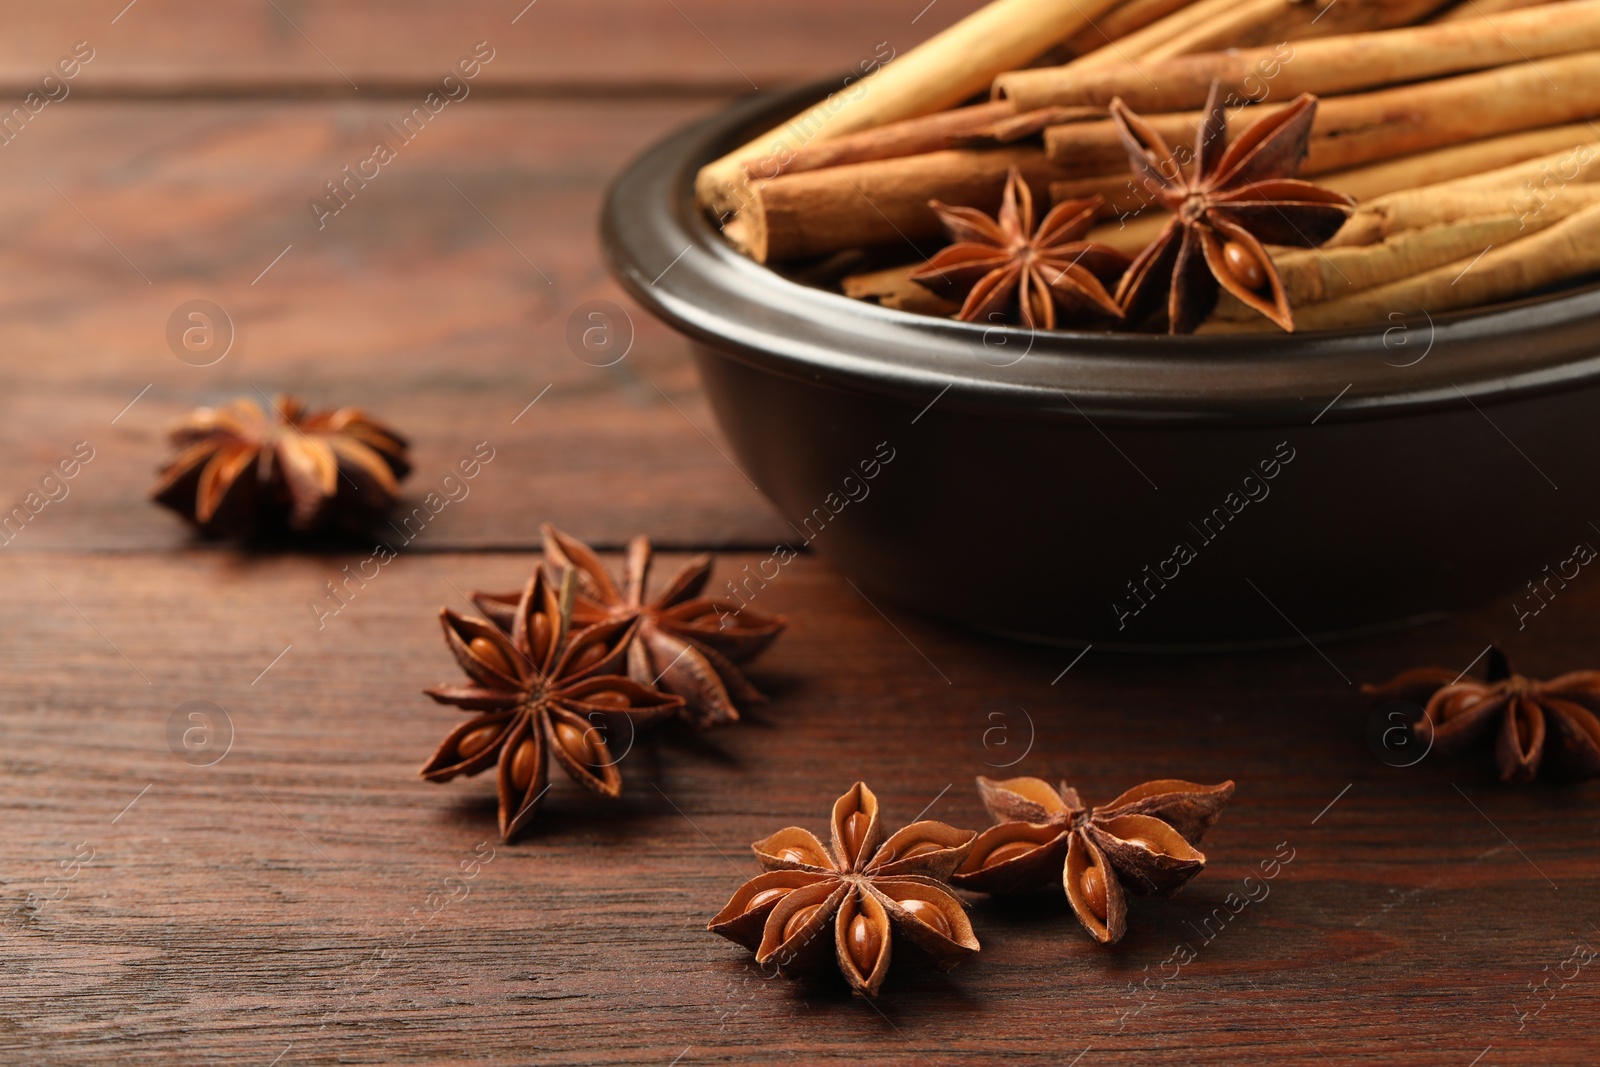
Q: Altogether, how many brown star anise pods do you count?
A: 8